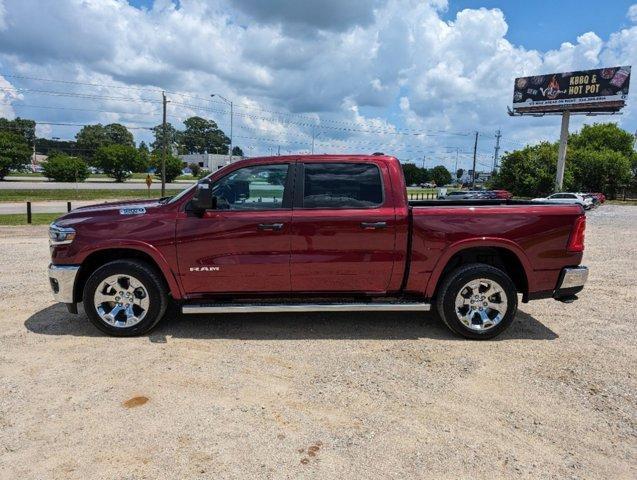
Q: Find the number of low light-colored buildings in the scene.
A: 1